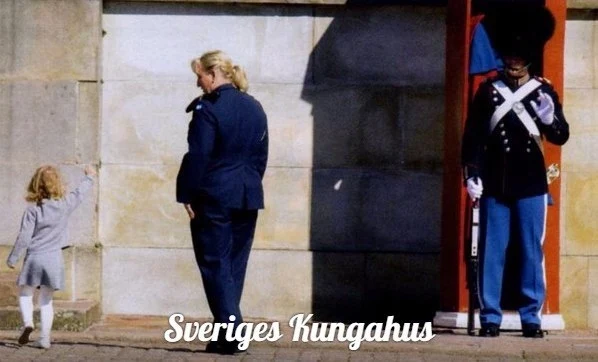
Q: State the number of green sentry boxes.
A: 0